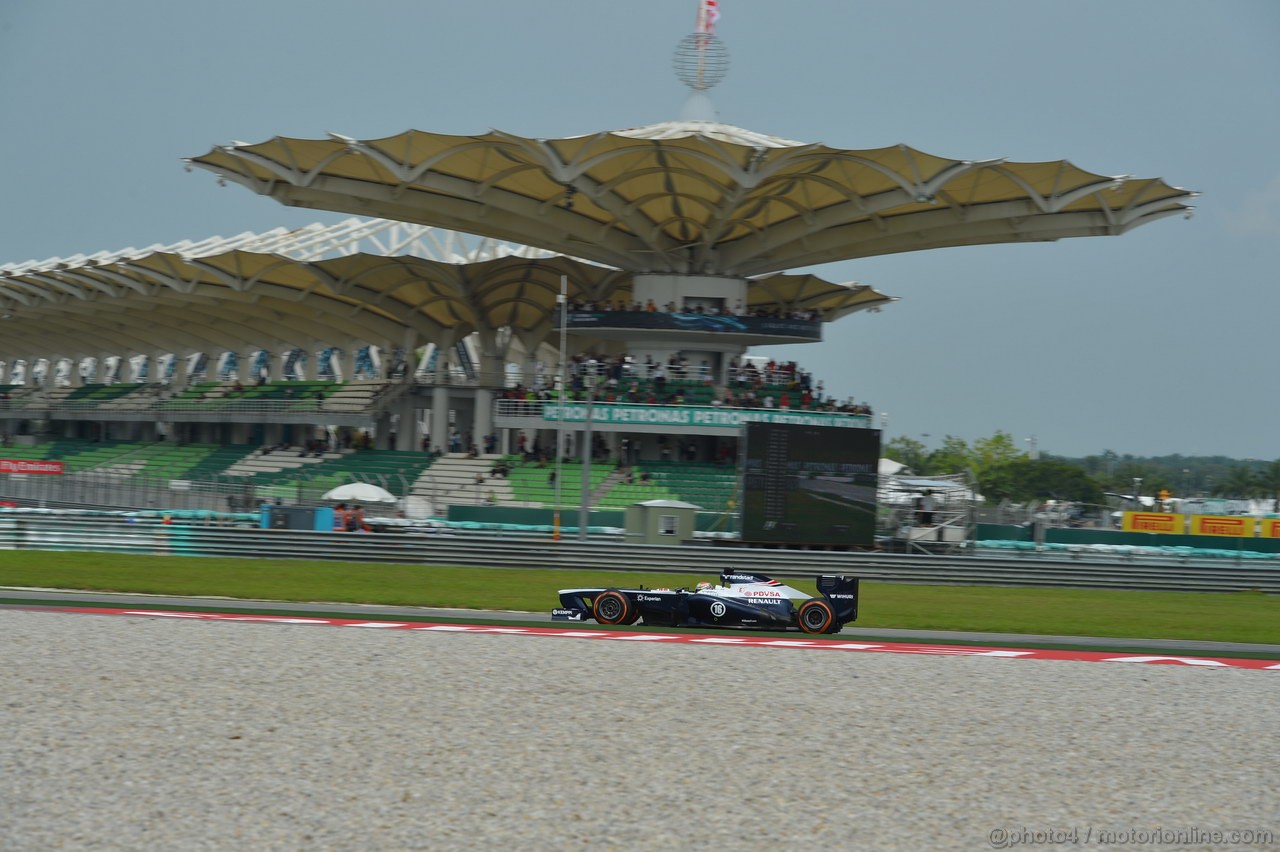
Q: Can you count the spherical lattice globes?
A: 1